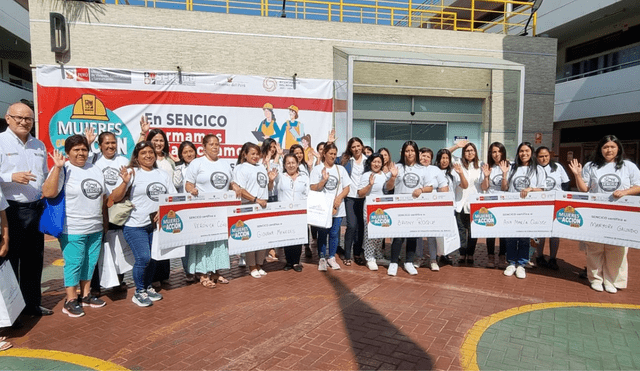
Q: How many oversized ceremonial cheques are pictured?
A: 5